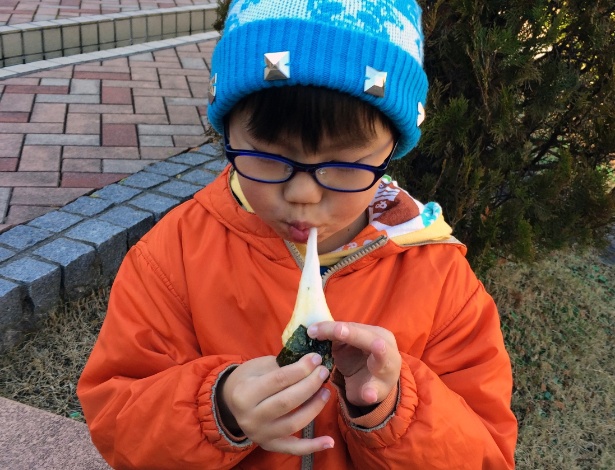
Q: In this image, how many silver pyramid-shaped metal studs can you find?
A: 4